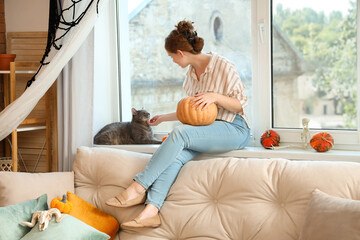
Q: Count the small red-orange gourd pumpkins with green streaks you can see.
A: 2